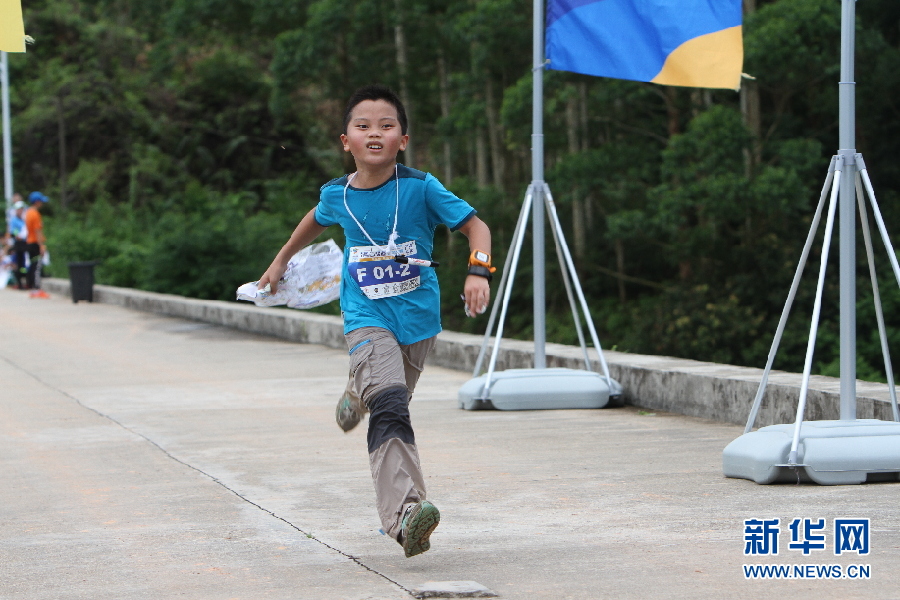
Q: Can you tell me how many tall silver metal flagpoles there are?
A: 3